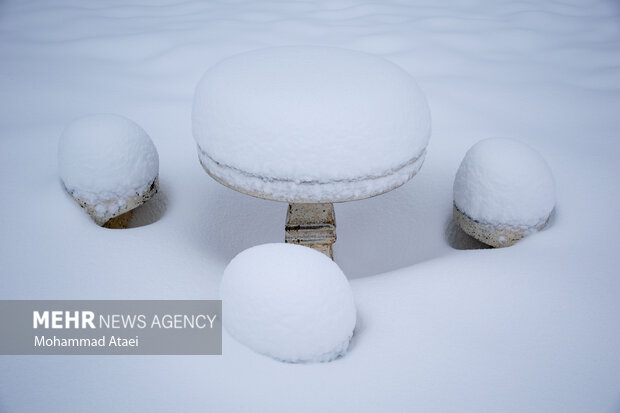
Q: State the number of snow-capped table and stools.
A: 4